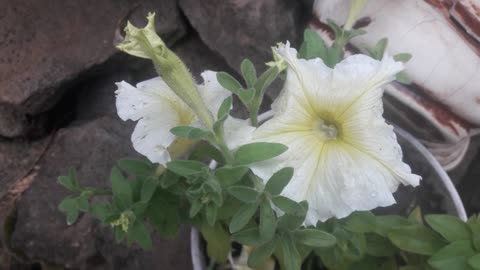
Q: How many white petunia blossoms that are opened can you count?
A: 2